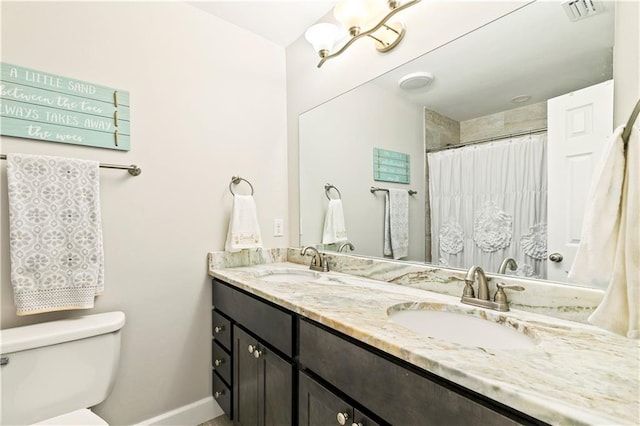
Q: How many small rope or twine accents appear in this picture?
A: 3